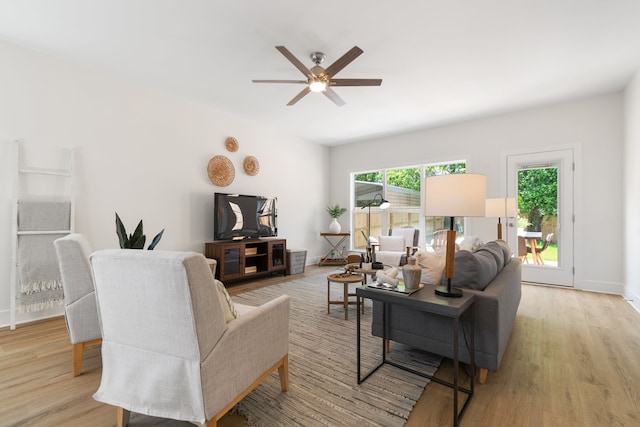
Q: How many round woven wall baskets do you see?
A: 3